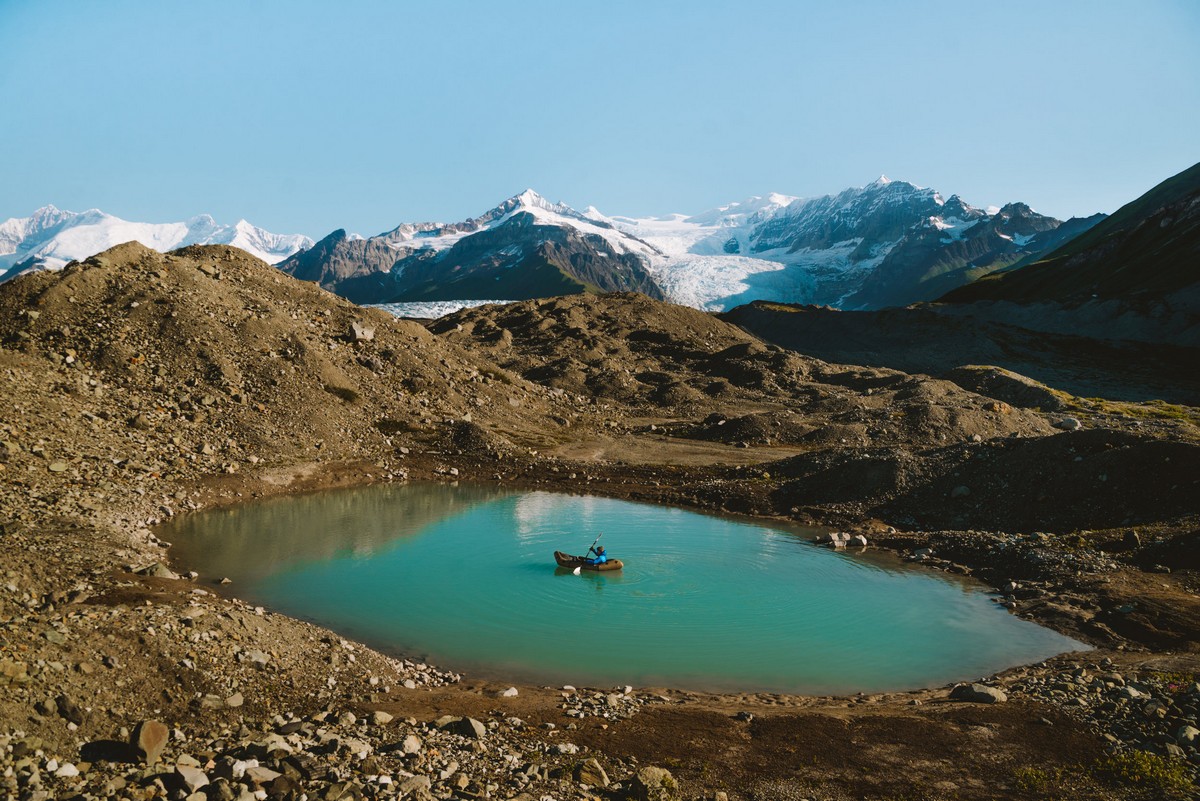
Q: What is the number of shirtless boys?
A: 0